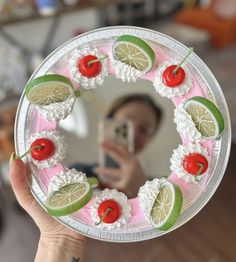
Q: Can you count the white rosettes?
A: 10